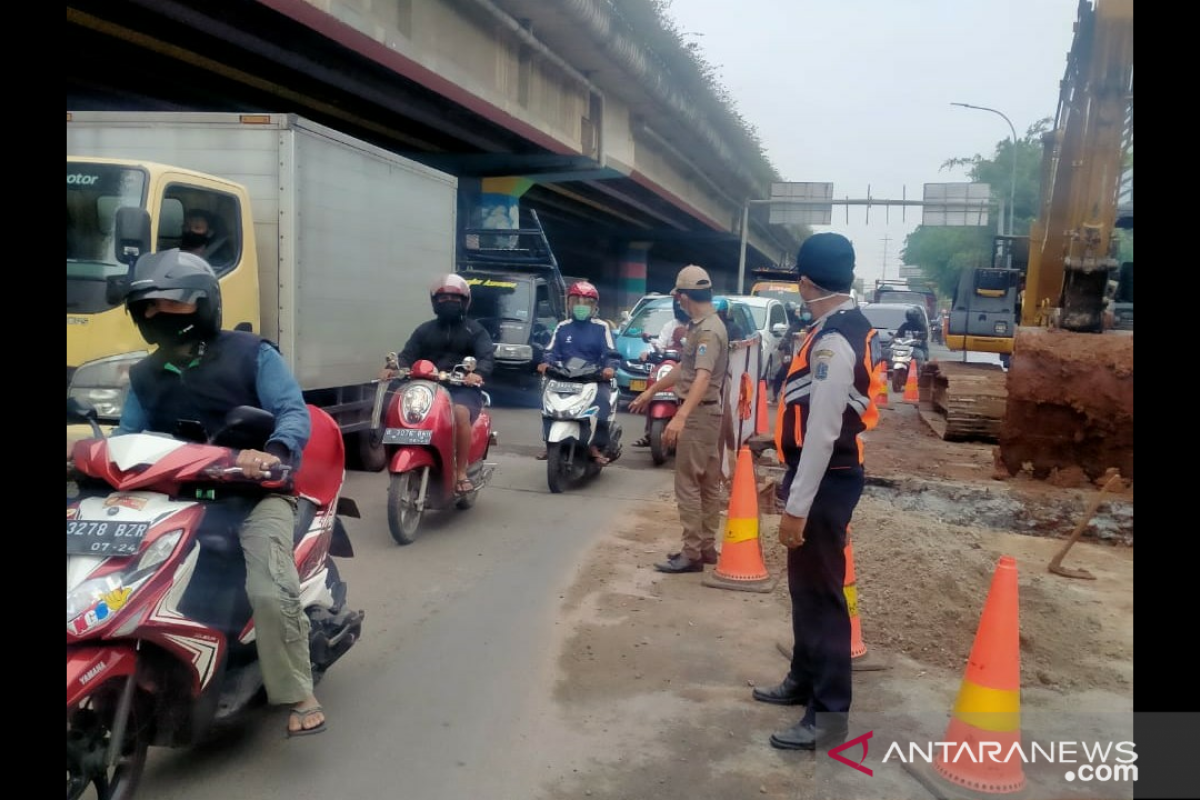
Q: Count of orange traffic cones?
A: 6